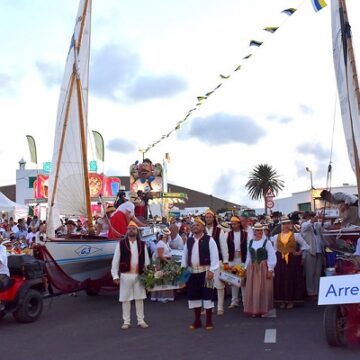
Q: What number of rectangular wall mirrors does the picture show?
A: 0